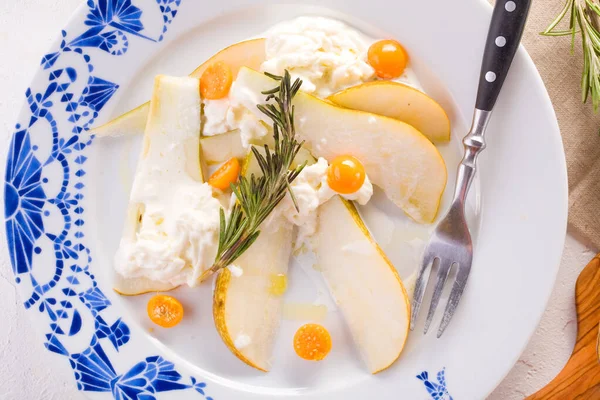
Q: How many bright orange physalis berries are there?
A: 6